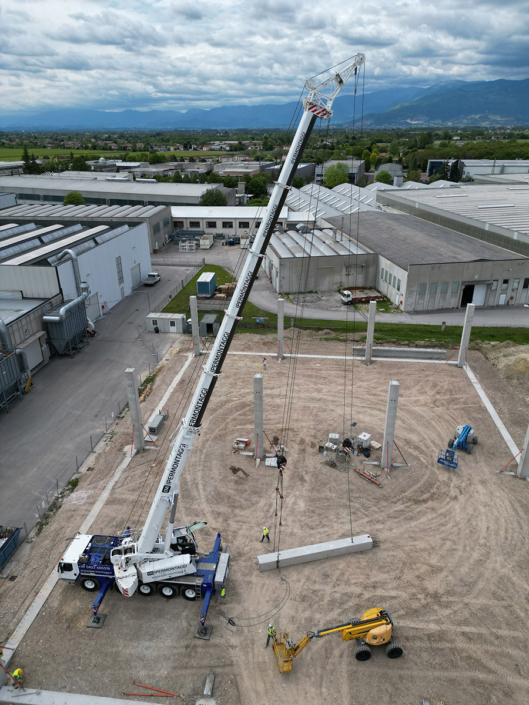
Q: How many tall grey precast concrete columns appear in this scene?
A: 8